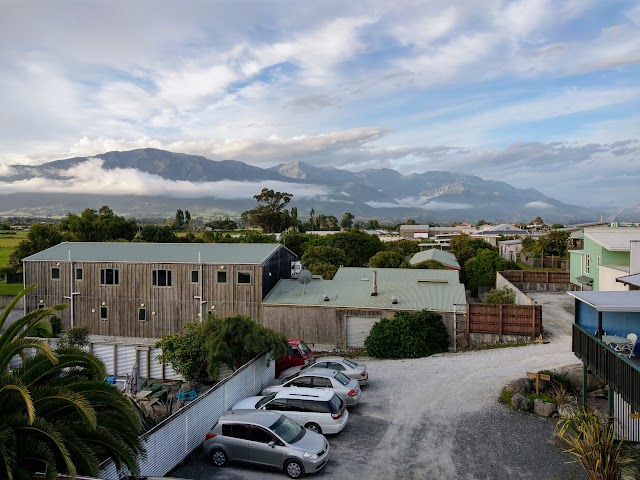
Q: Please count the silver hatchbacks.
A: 1